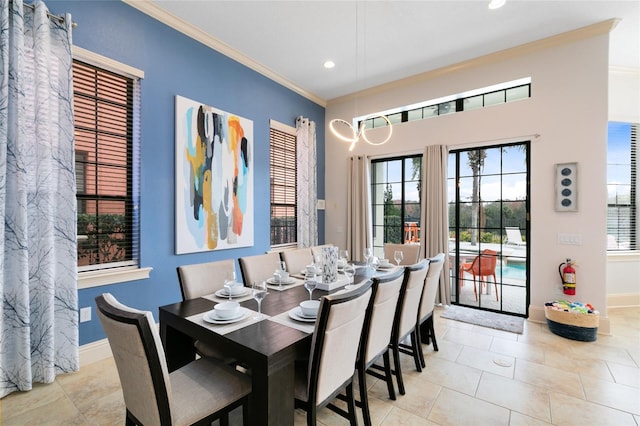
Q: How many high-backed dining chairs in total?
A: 10